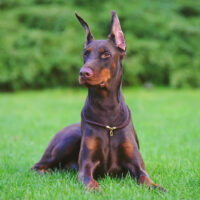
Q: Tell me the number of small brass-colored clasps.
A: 1